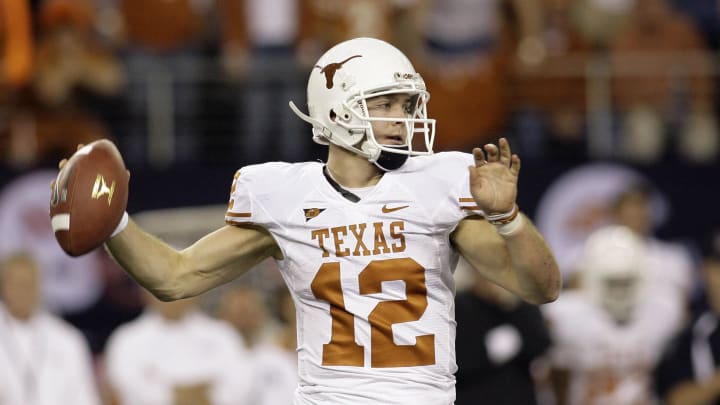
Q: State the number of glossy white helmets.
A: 2